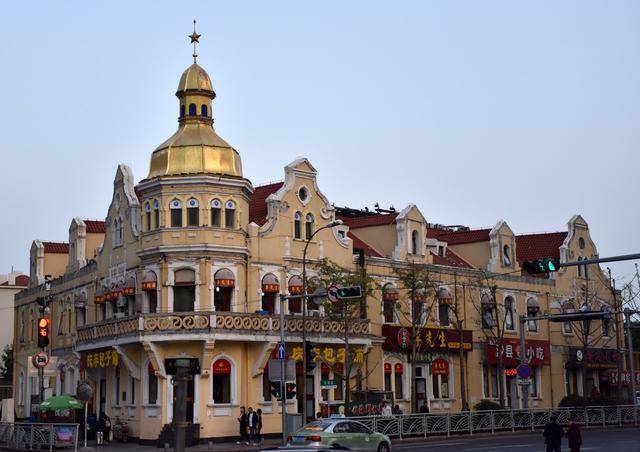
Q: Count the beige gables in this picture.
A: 7